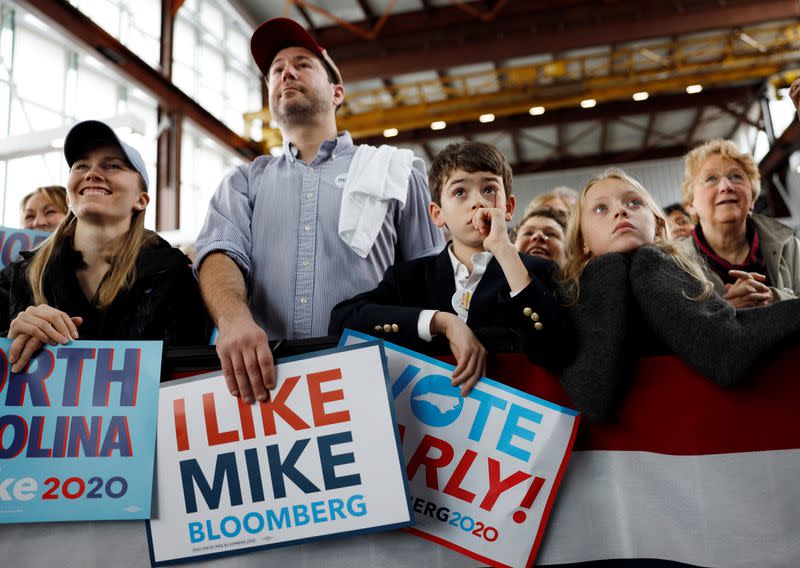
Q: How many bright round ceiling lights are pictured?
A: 7